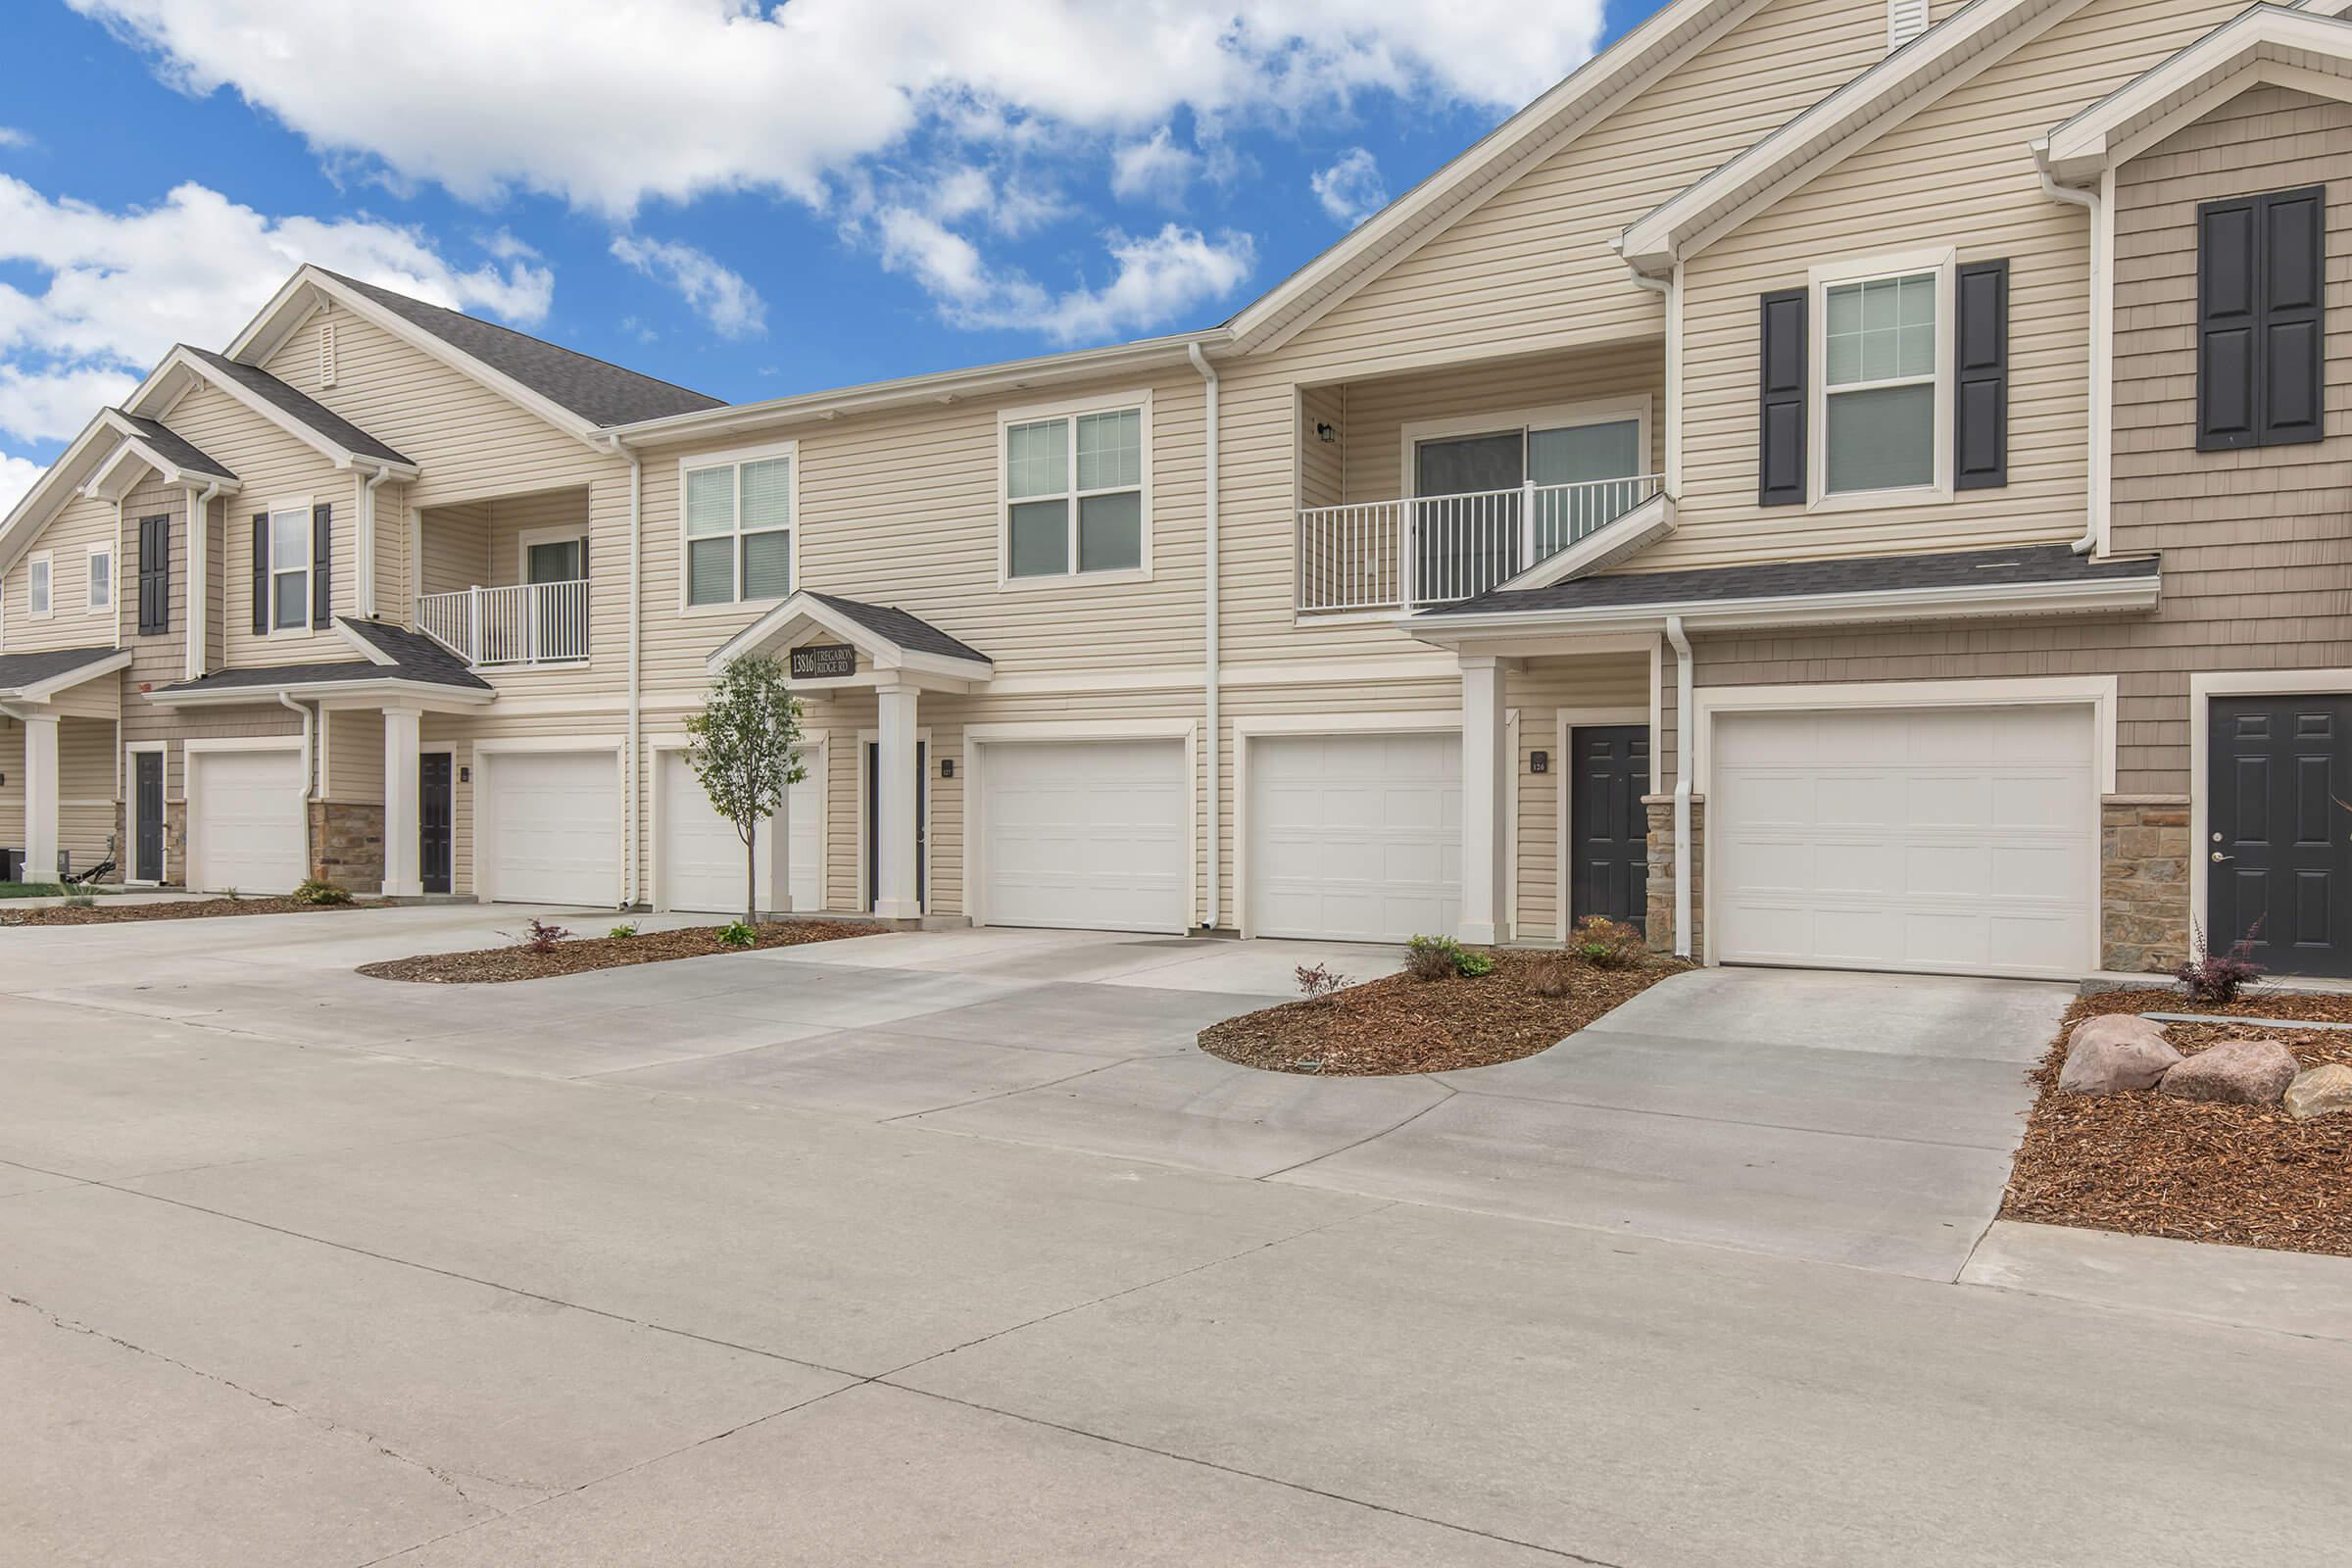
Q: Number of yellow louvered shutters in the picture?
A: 0